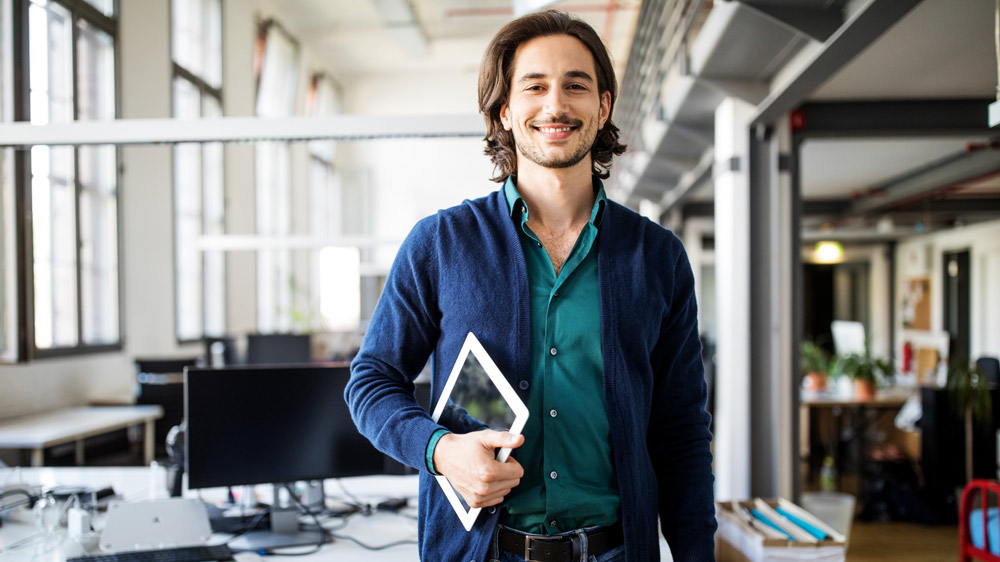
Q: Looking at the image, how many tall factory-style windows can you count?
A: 4